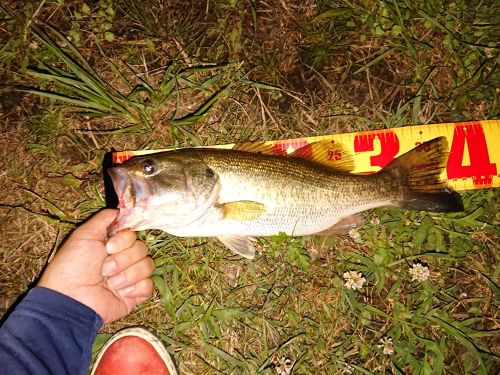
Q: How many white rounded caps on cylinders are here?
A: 0